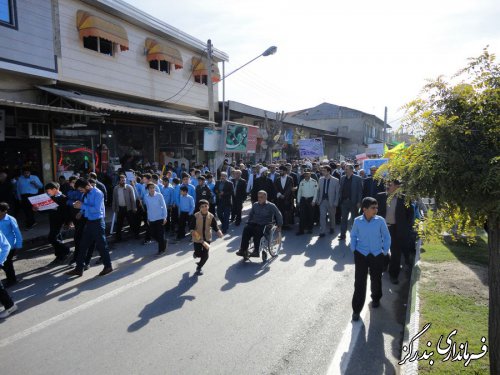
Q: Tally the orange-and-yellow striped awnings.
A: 3